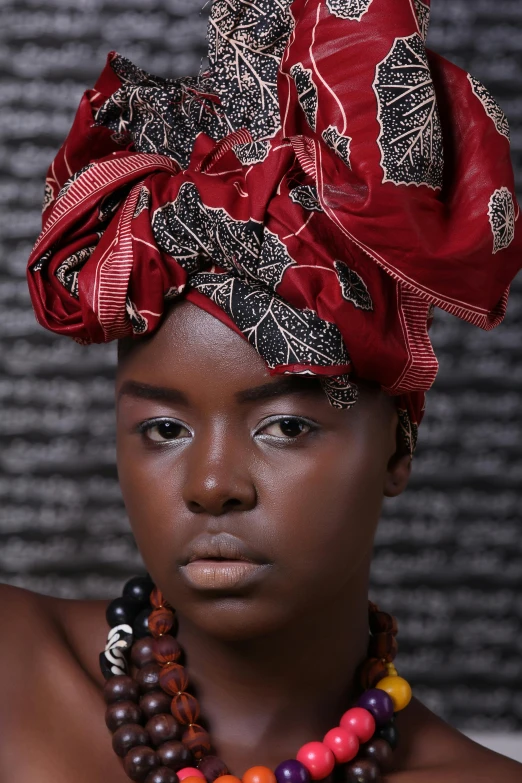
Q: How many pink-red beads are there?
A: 4